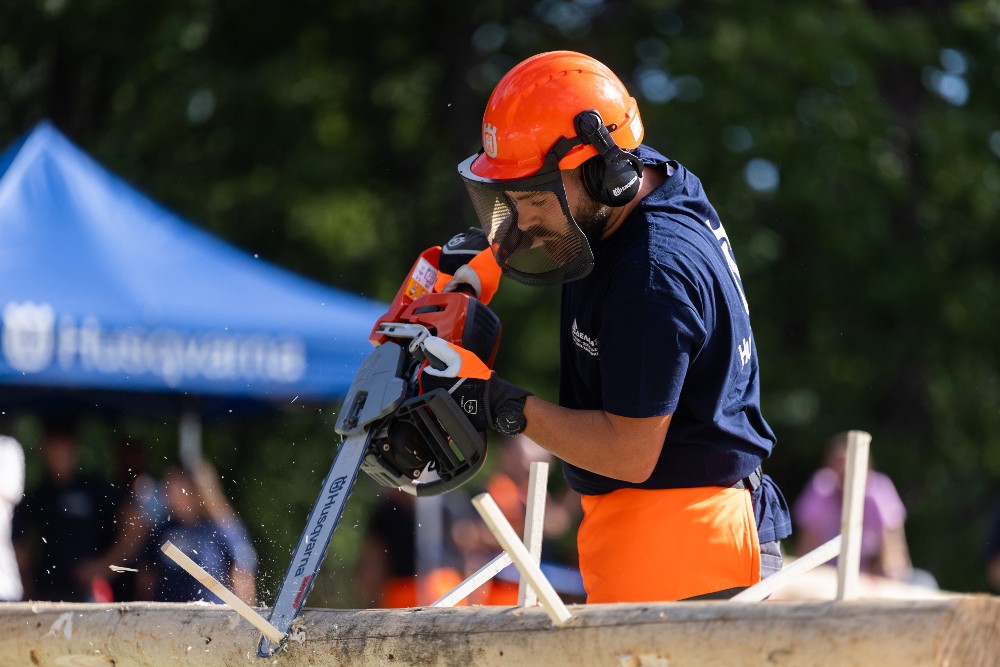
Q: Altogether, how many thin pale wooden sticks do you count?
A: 6